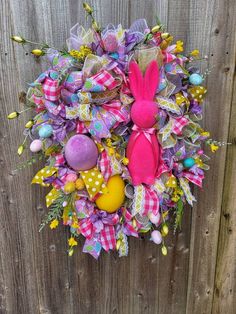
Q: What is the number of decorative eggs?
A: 11